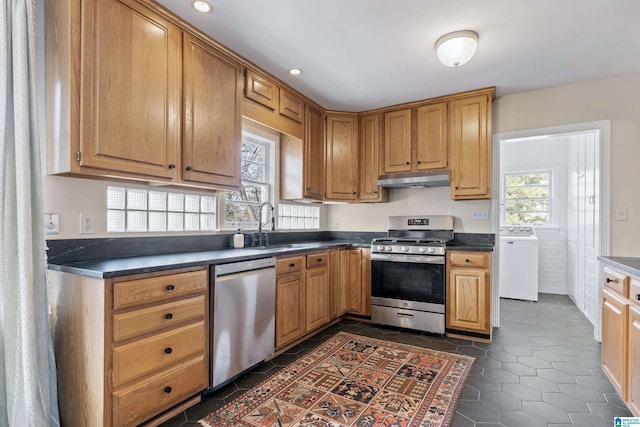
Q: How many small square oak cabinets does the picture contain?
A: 2